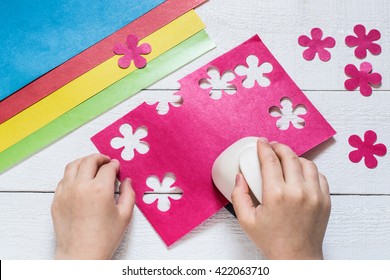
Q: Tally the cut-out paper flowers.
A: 5